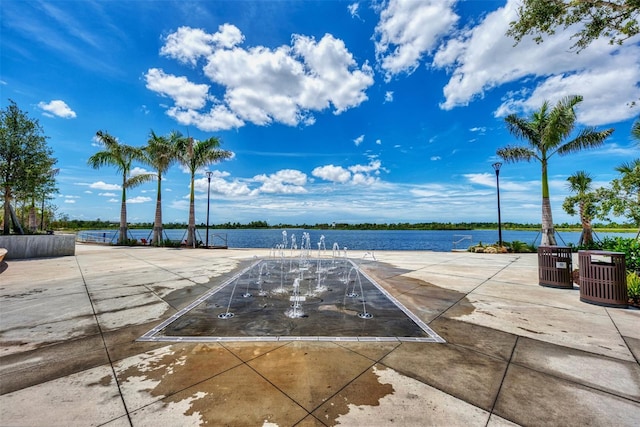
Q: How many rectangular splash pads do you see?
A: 1